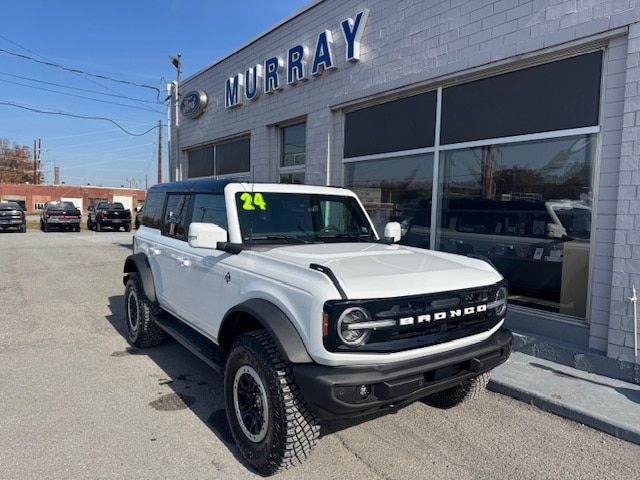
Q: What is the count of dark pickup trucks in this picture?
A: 3